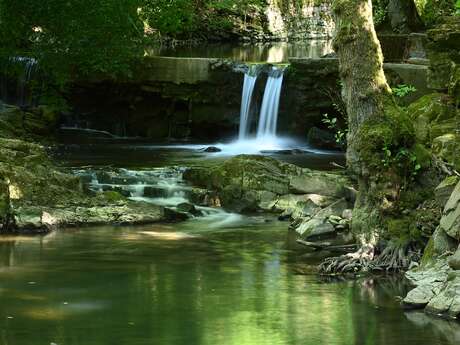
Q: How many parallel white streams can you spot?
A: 2